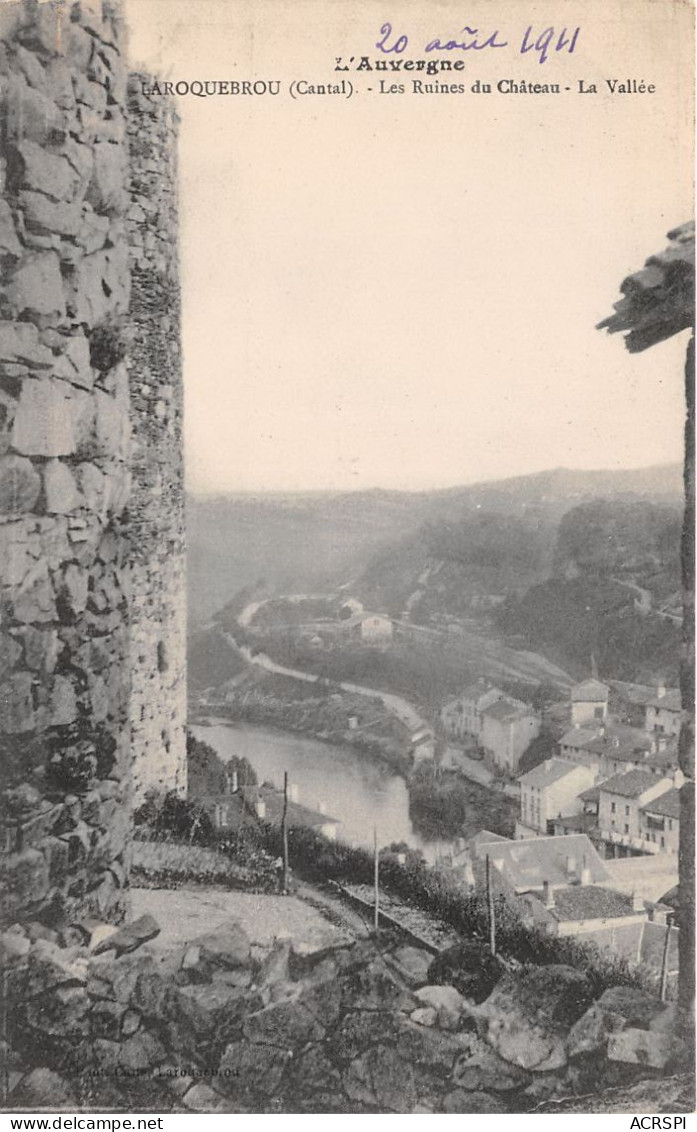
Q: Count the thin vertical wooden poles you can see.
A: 4